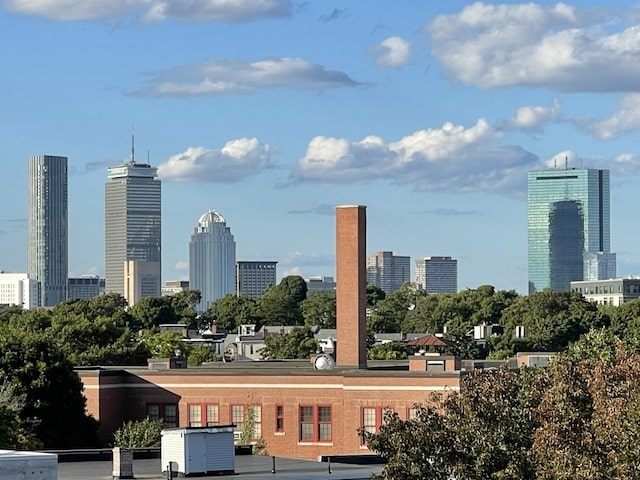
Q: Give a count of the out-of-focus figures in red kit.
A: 0